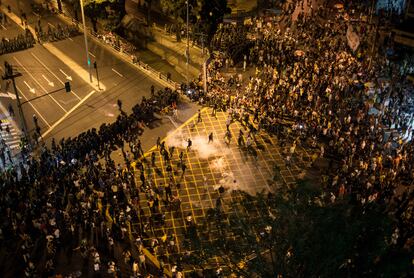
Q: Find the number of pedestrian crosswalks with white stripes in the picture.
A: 1